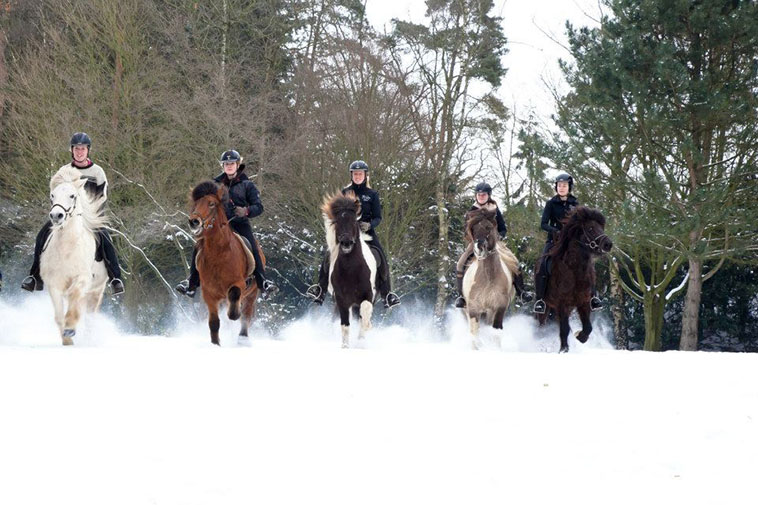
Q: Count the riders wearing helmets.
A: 5